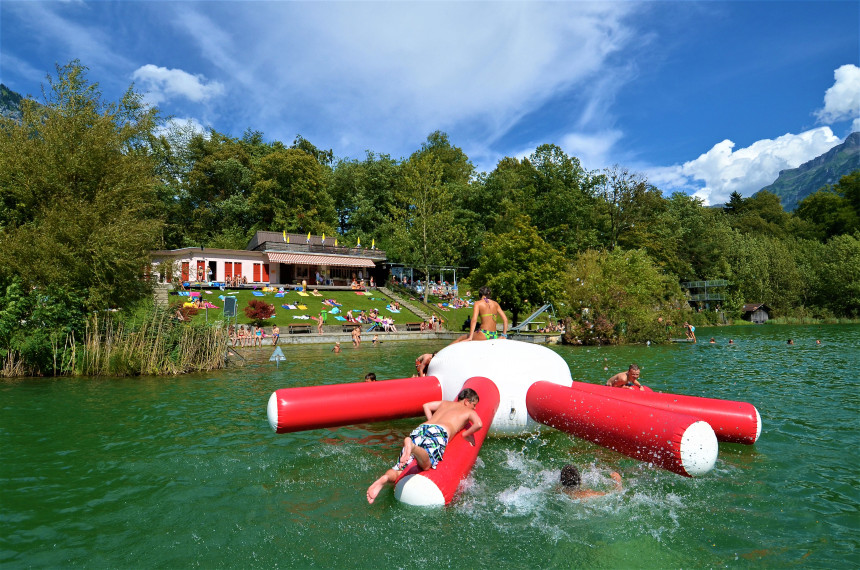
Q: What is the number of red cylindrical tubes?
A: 4